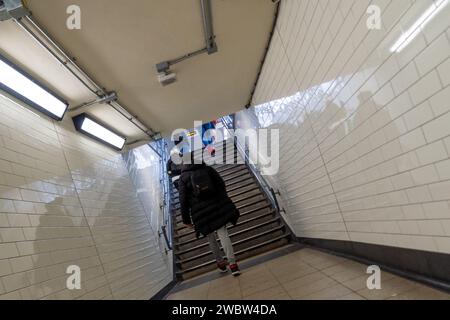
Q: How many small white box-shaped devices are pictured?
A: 1